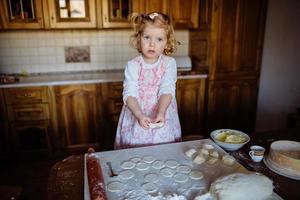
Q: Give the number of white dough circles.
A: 14